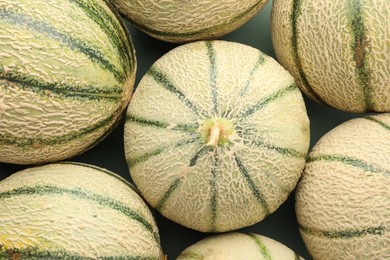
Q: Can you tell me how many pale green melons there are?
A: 7